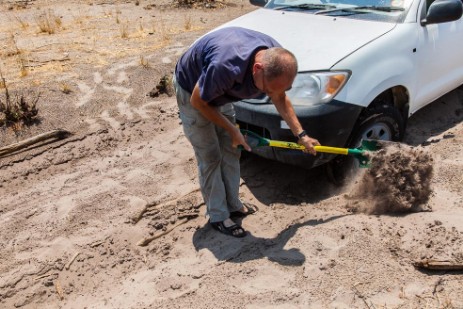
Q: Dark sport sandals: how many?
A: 2